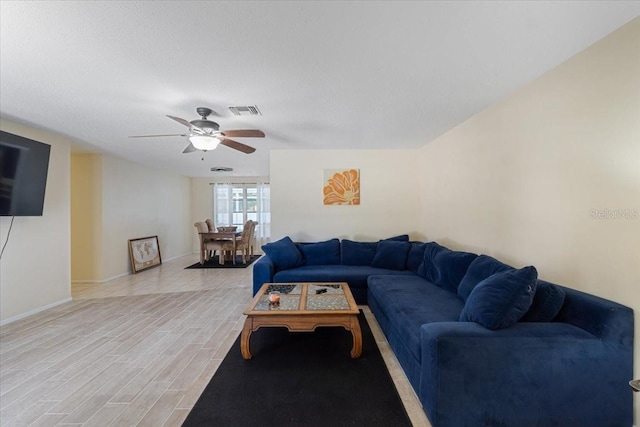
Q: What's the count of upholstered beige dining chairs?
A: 4